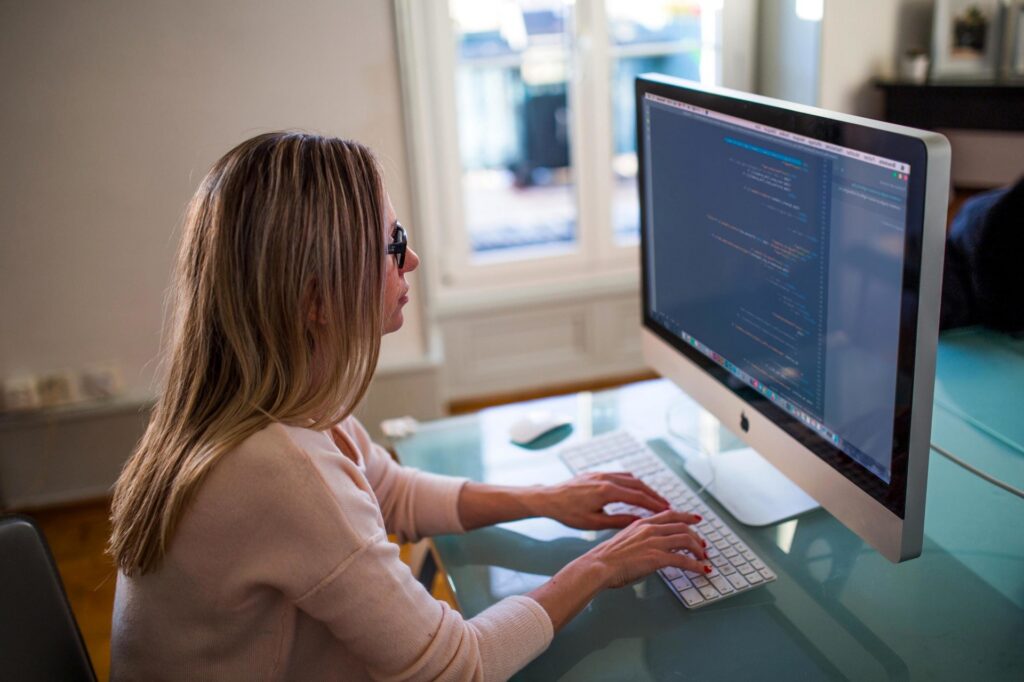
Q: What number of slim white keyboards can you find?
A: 1